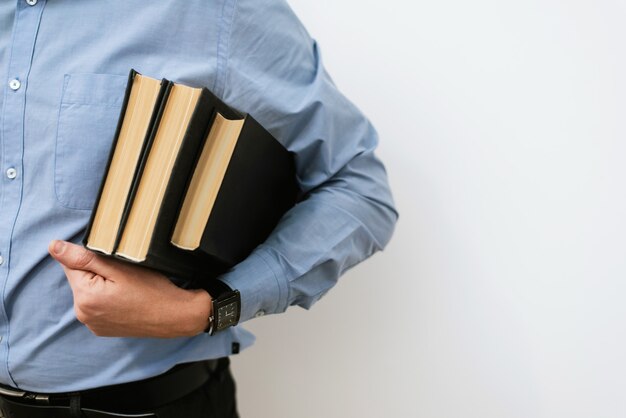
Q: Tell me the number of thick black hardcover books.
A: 3